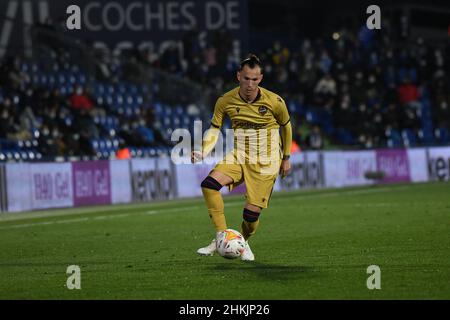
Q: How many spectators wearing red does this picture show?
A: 2